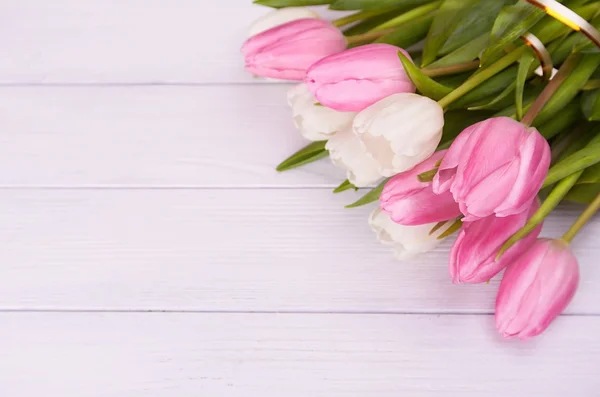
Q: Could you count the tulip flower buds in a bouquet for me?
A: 11